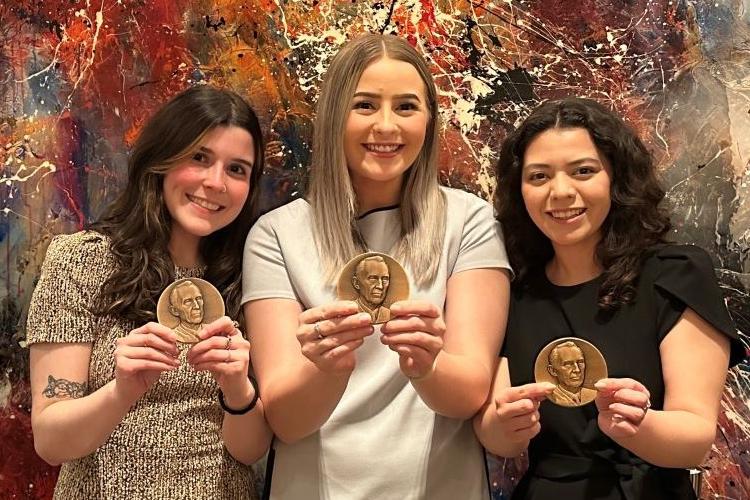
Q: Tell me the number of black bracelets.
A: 1